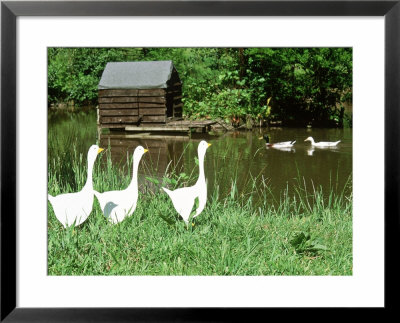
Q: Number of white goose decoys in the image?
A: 3